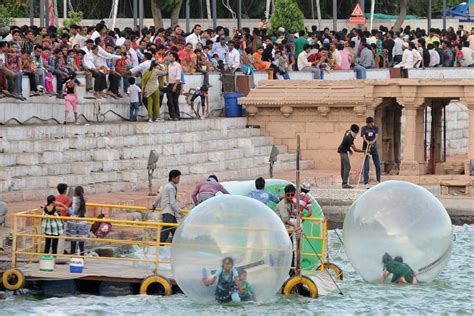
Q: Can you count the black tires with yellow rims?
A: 4